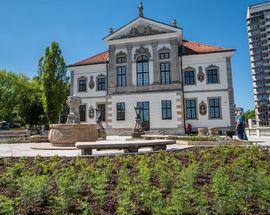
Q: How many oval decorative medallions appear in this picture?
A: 4